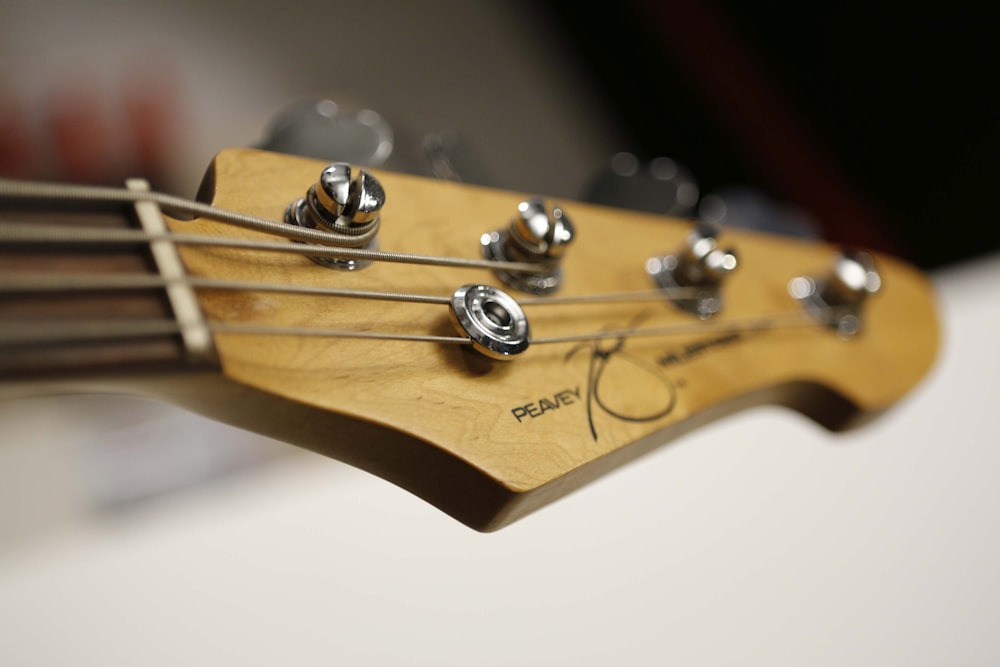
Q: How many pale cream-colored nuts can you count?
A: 1